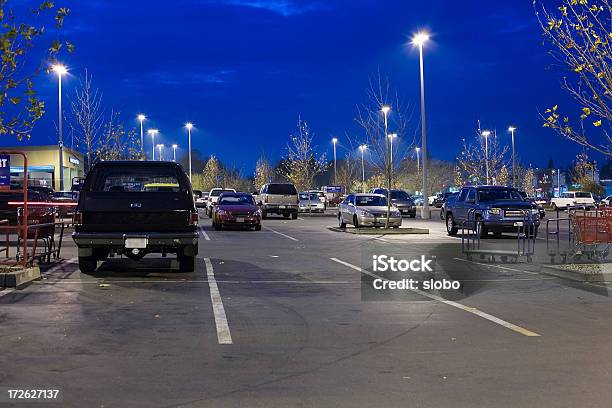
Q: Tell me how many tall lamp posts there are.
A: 14